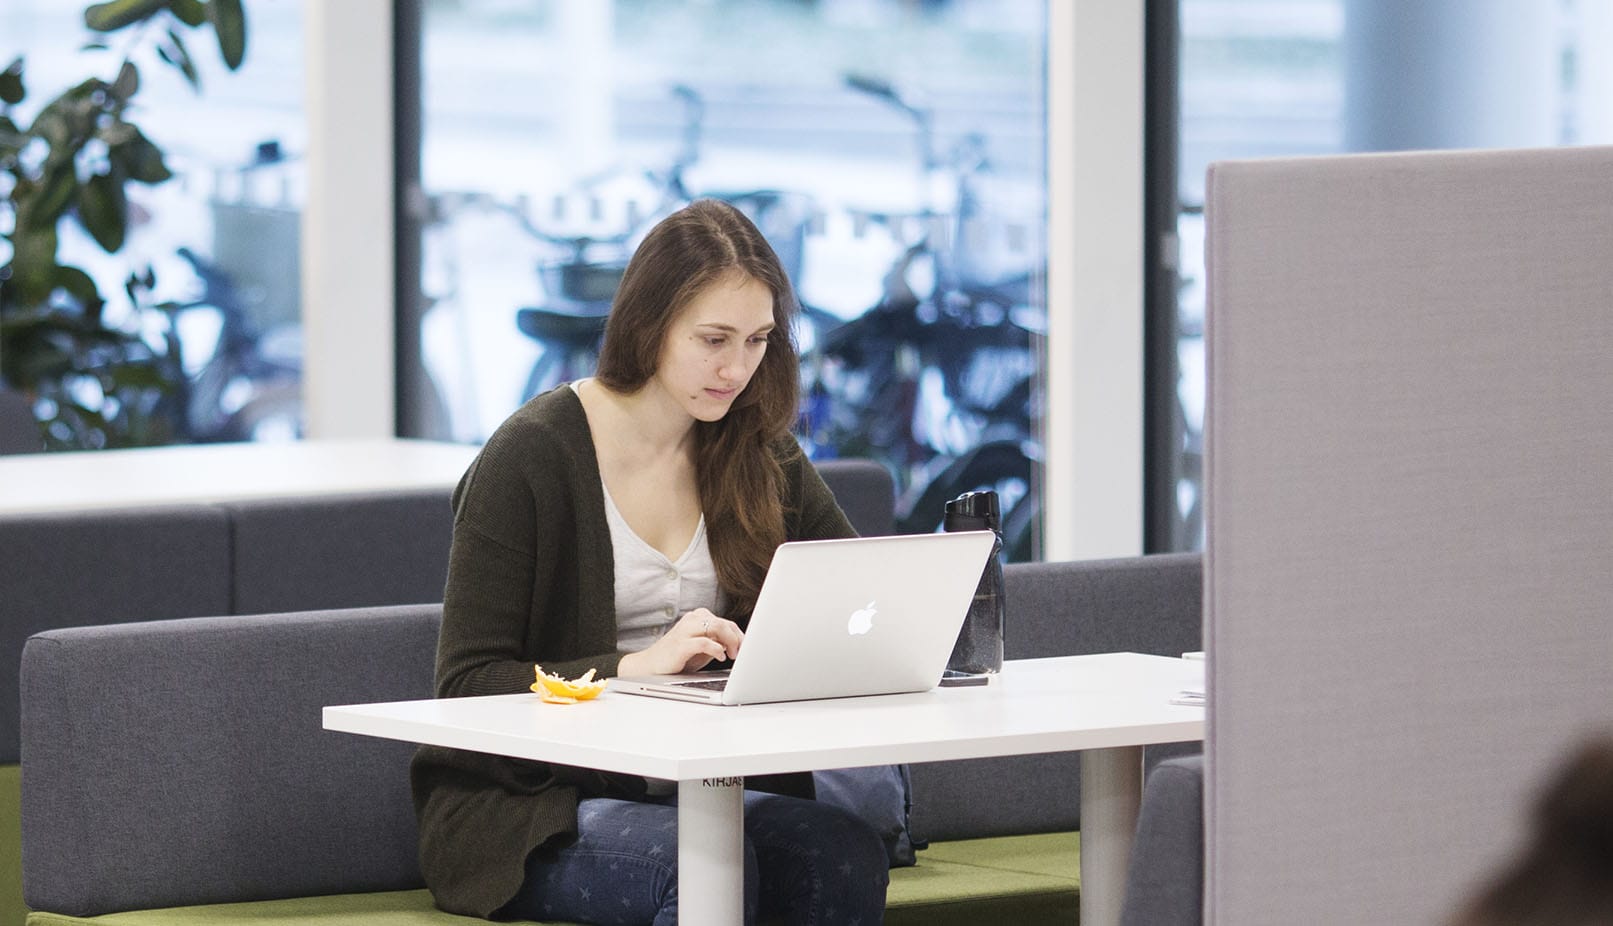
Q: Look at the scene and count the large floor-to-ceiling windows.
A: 3